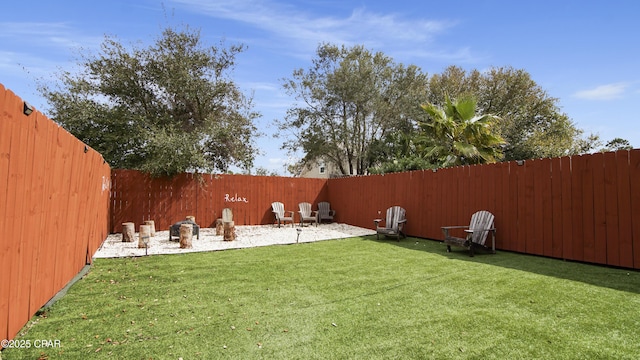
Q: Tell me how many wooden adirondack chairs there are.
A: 2